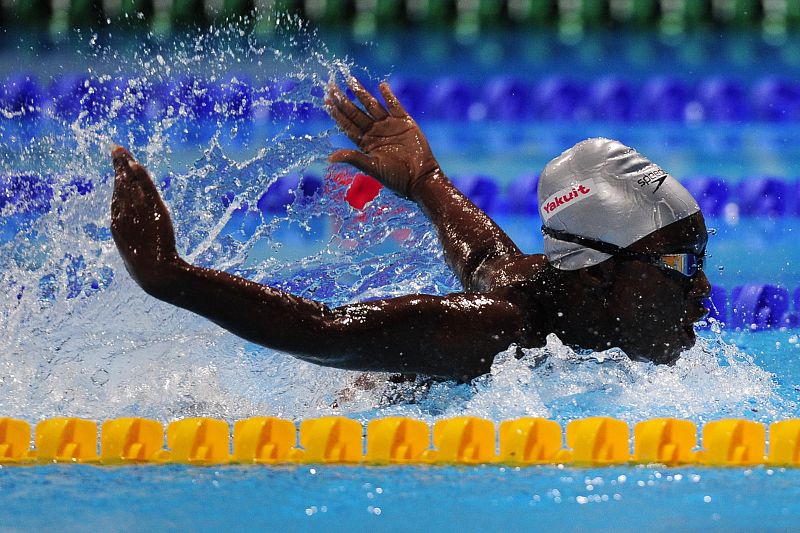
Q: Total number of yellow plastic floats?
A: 13